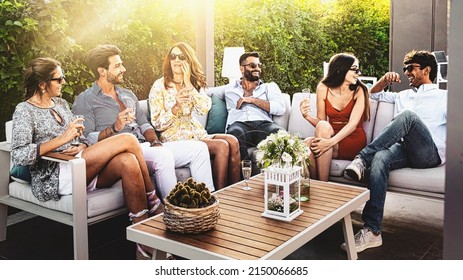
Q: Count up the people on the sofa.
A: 6